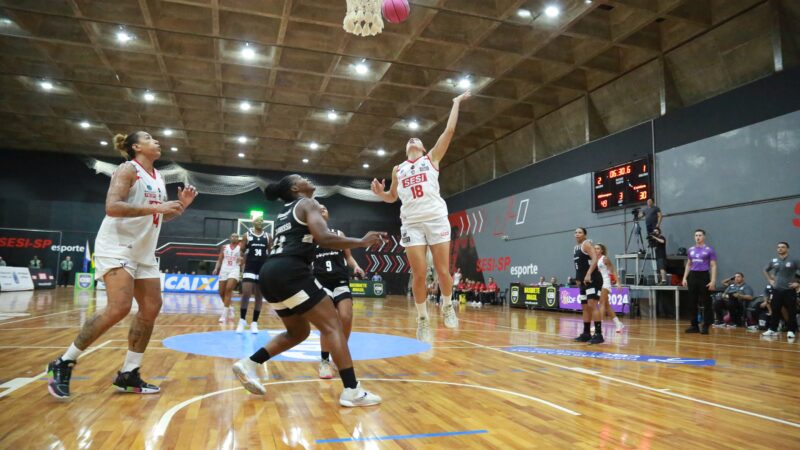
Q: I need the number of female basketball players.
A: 8